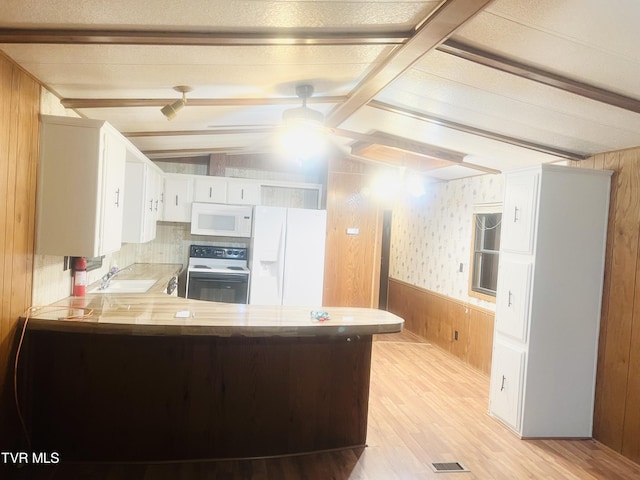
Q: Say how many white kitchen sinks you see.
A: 1